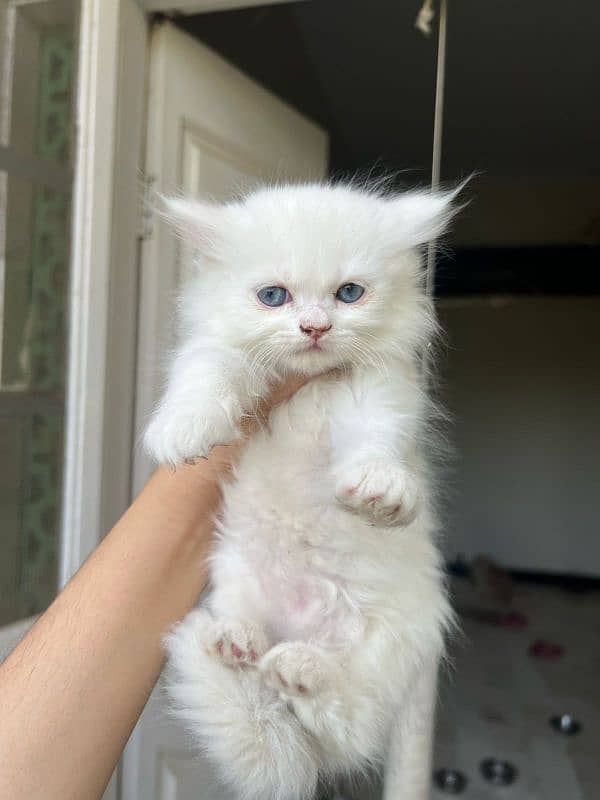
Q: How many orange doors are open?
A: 0